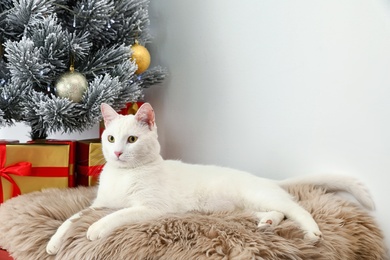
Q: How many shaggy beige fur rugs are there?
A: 1